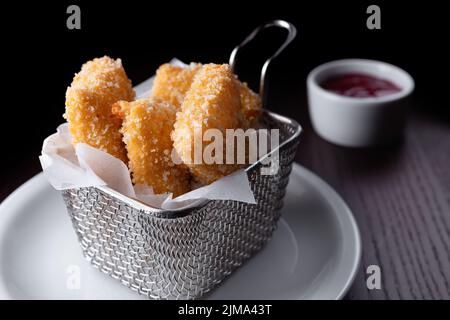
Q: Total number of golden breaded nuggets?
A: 5